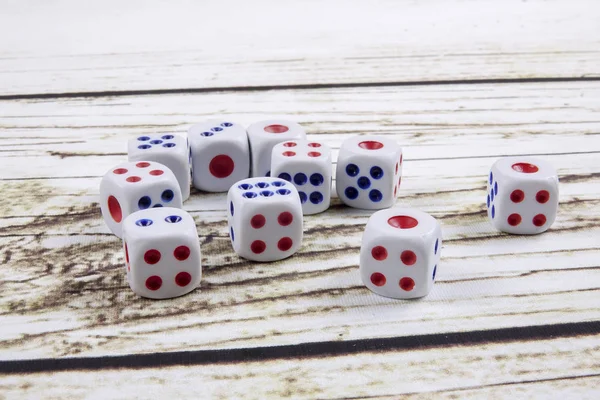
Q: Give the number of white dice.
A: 10